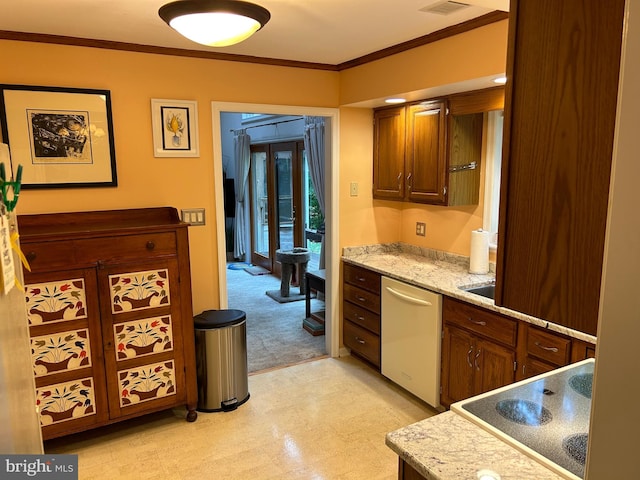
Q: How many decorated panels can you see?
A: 6